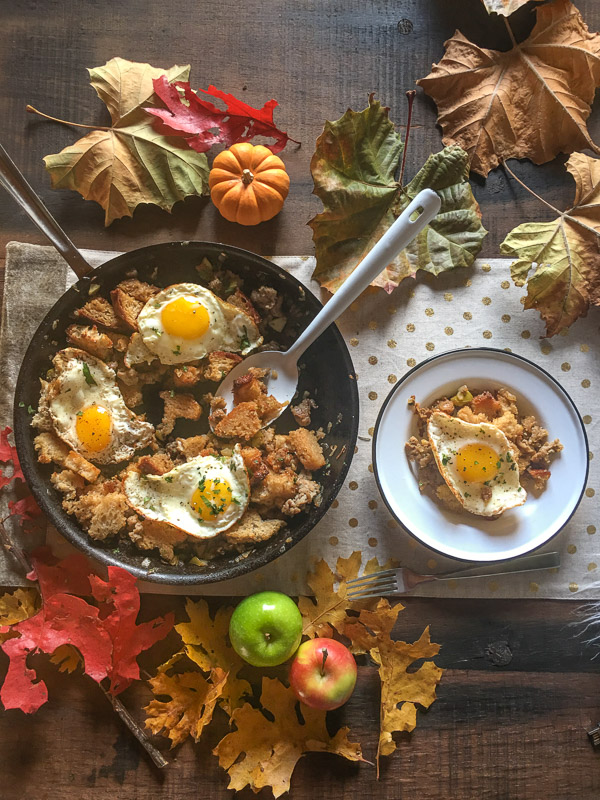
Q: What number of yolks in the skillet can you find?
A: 3